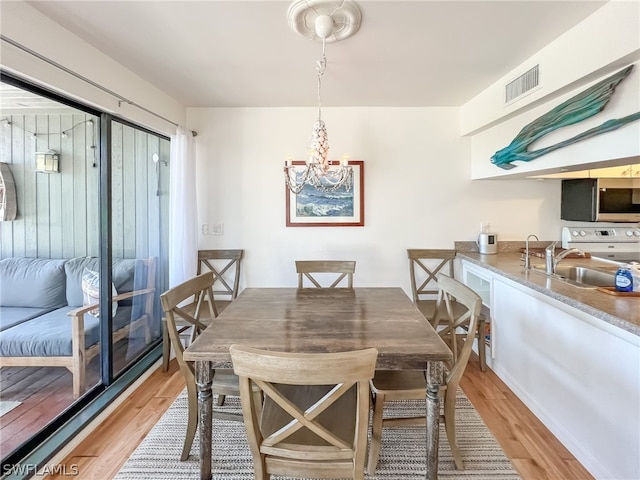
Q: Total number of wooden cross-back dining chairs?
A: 6